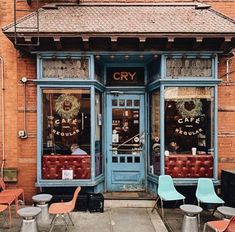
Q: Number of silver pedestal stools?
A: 4